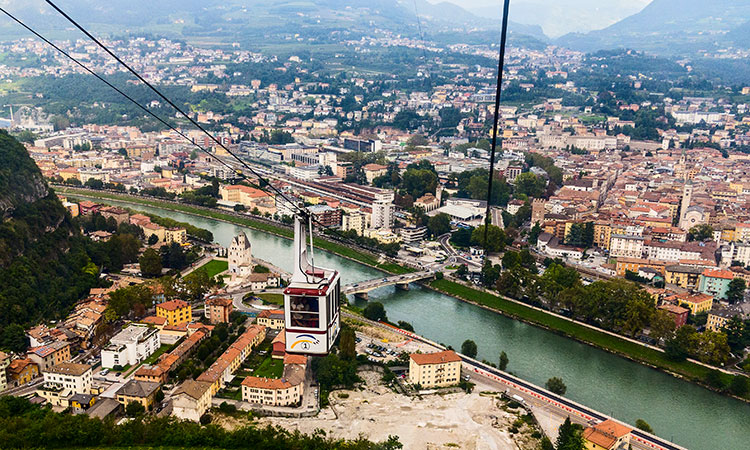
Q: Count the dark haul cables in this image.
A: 3